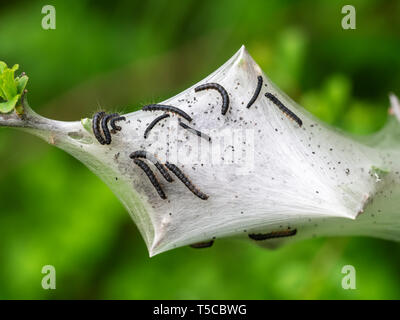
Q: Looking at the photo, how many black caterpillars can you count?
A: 14